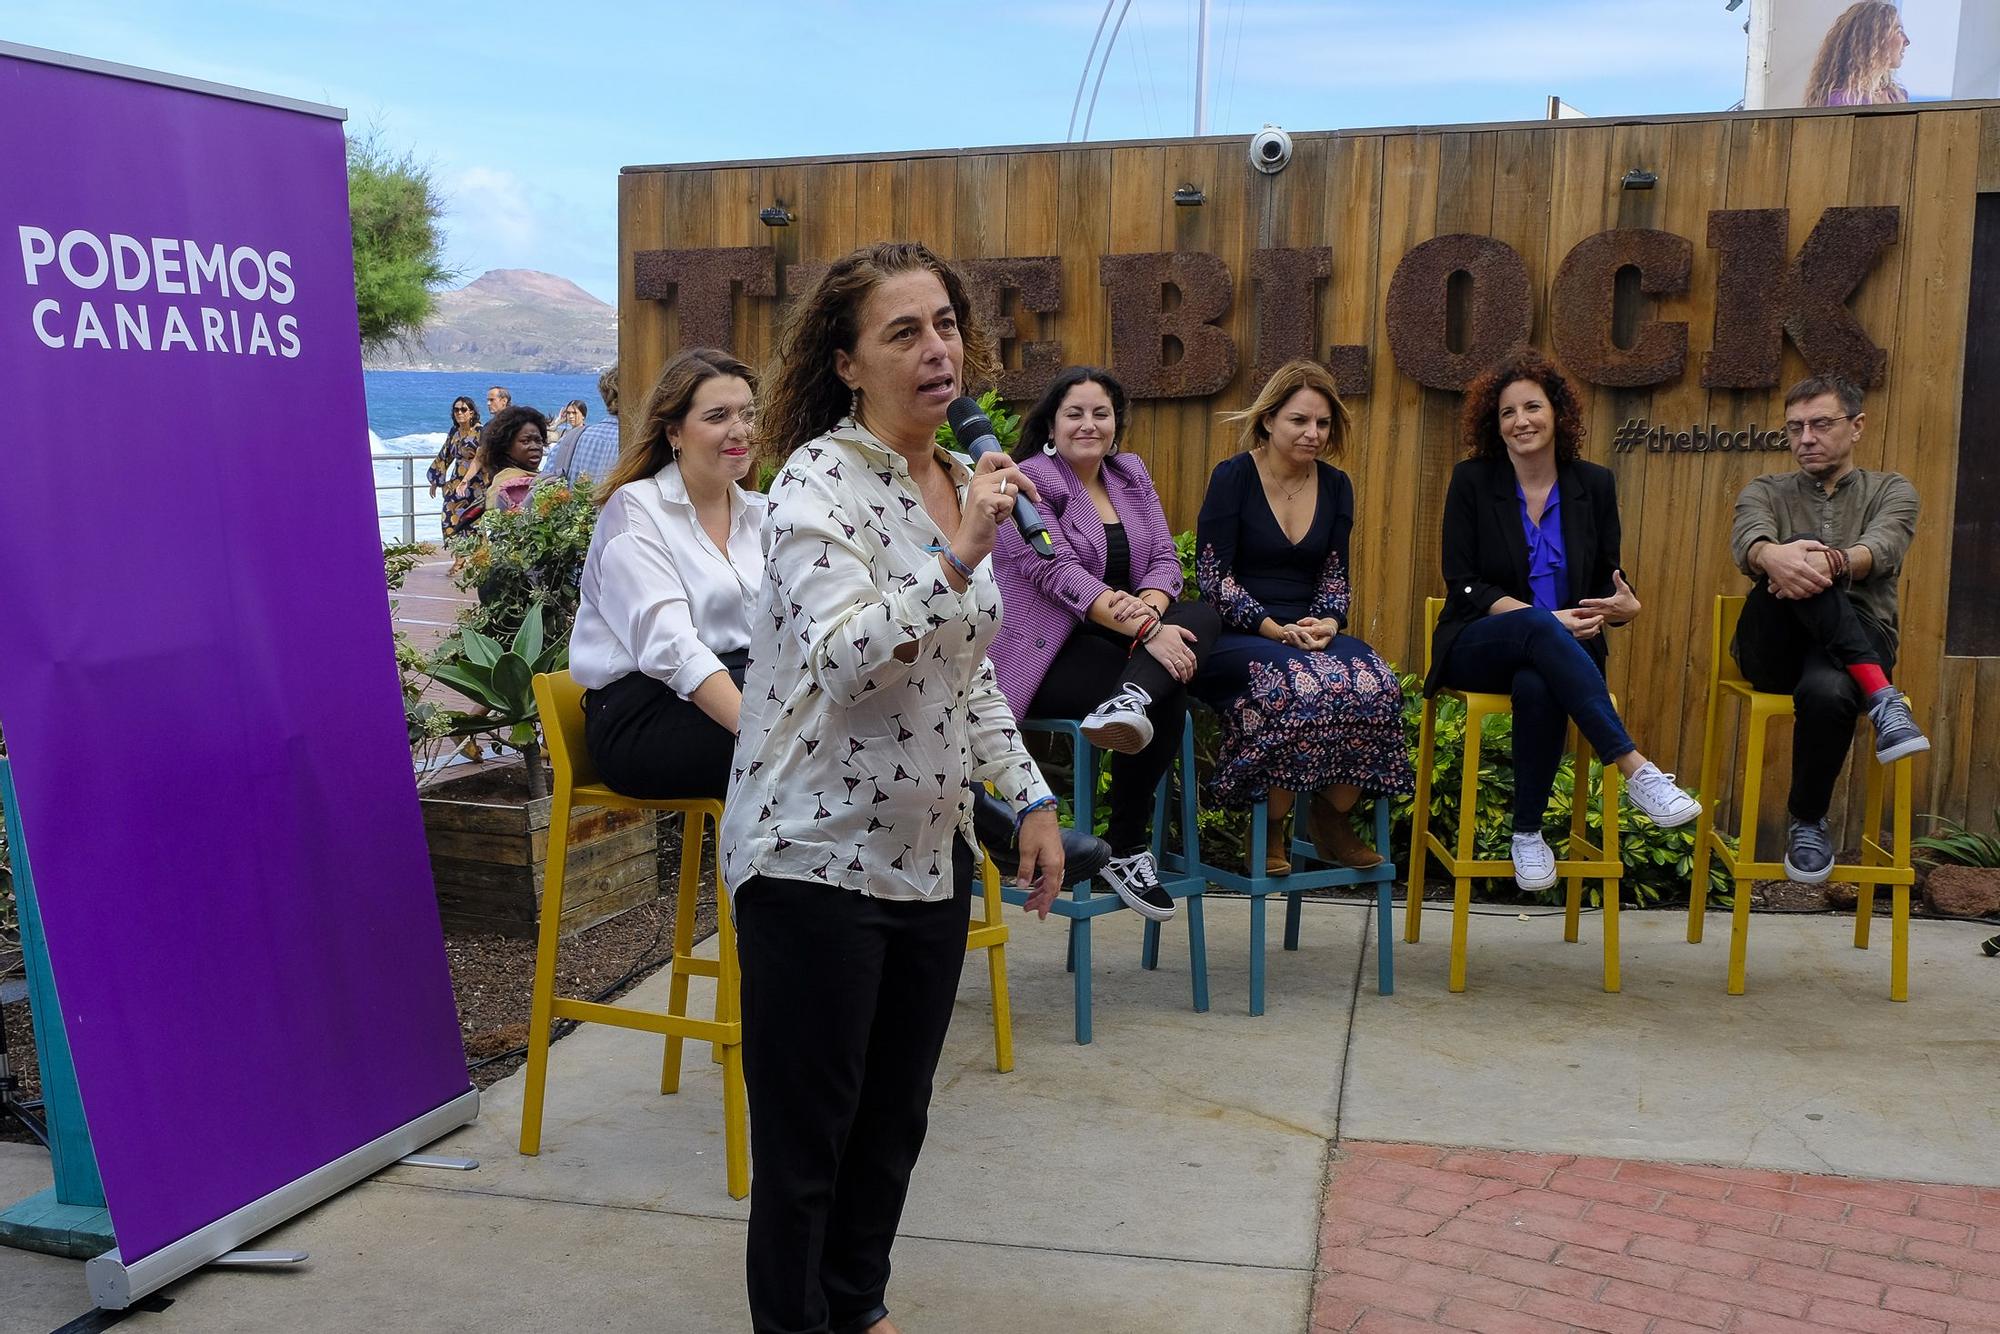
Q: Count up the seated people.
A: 5